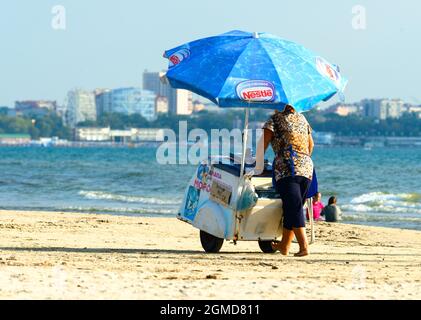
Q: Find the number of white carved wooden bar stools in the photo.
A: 0